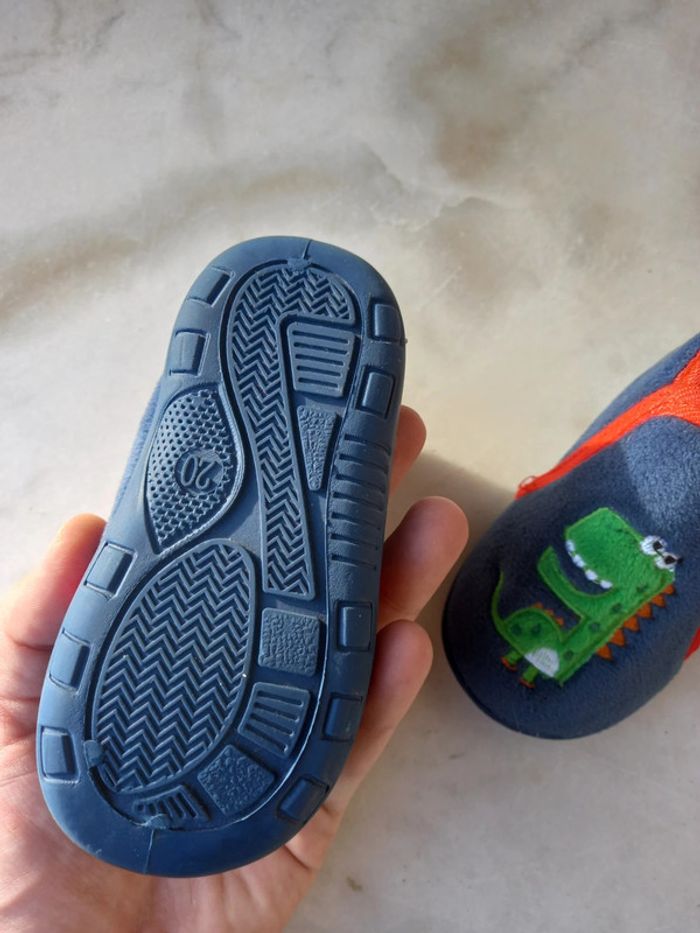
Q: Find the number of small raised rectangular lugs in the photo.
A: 10